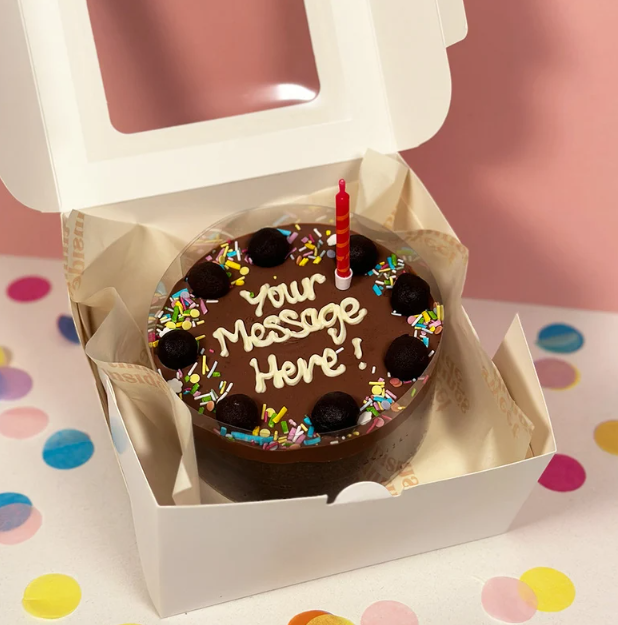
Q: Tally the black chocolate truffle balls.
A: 8